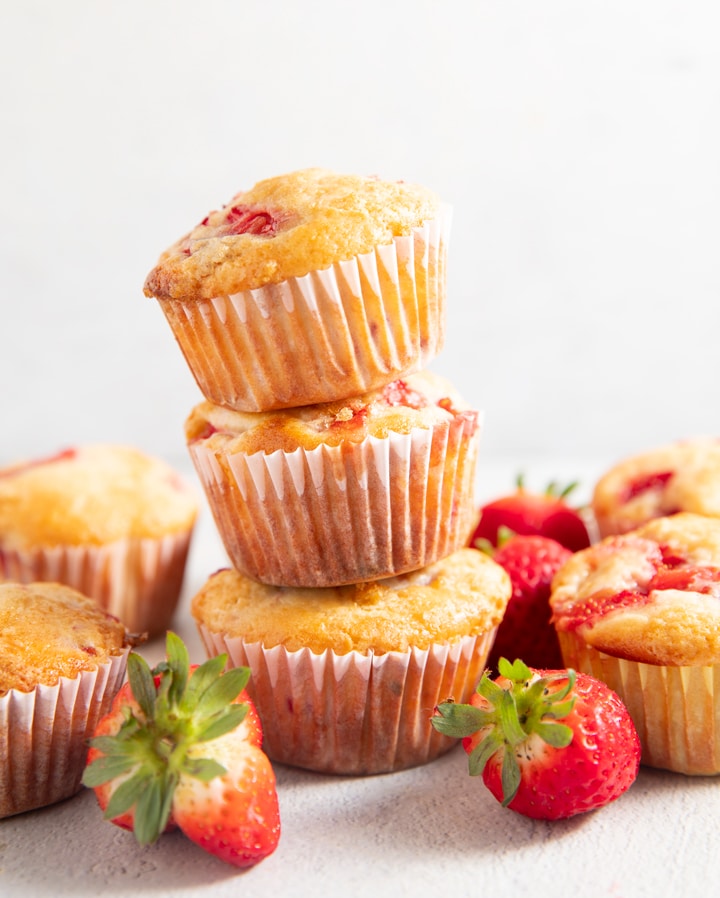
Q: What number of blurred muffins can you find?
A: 2